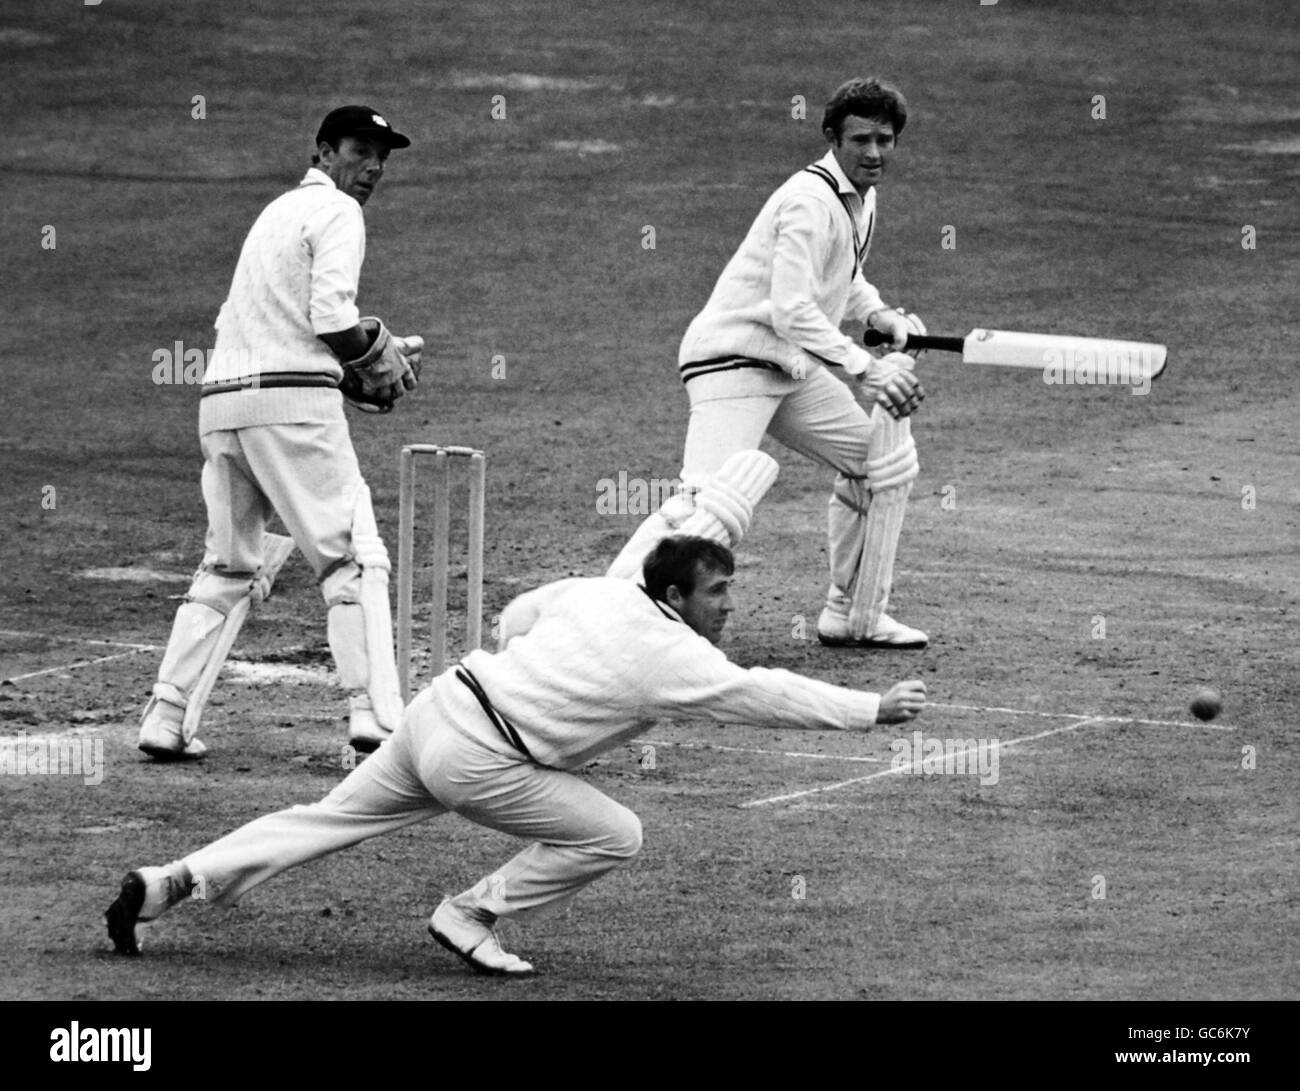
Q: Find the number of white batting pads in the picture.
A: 4